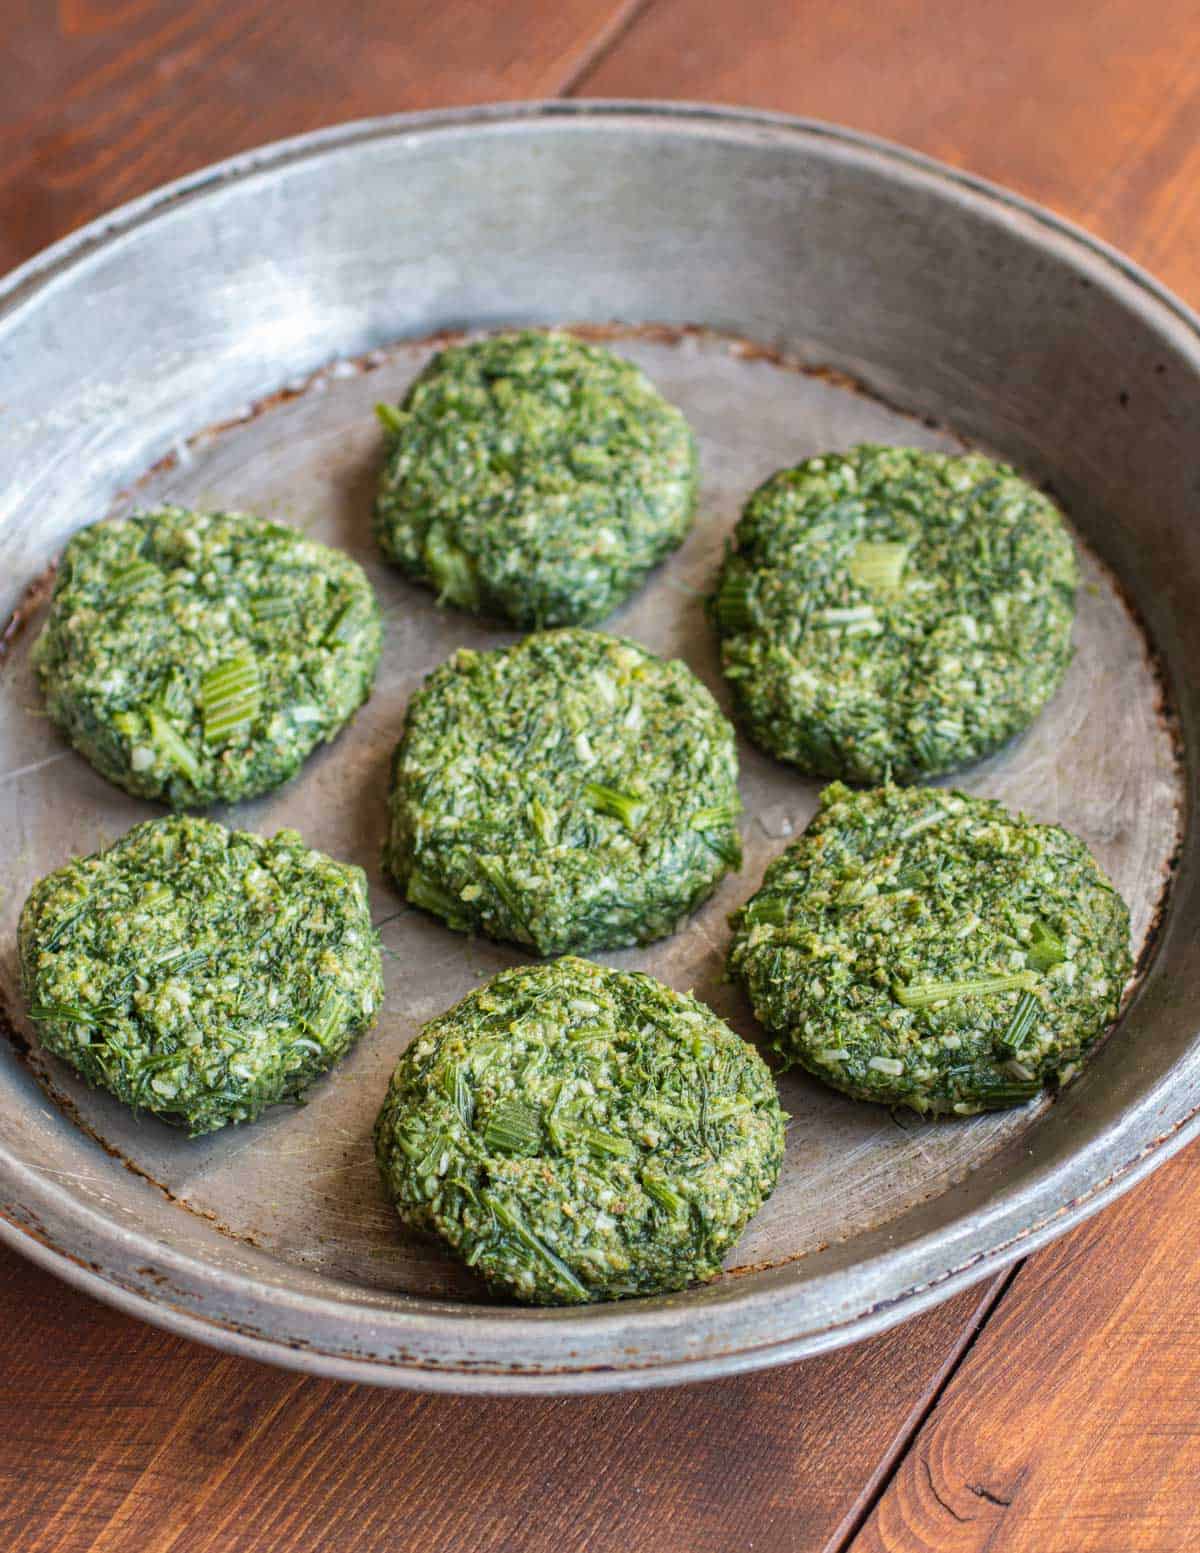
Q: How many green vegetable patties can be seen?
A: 7